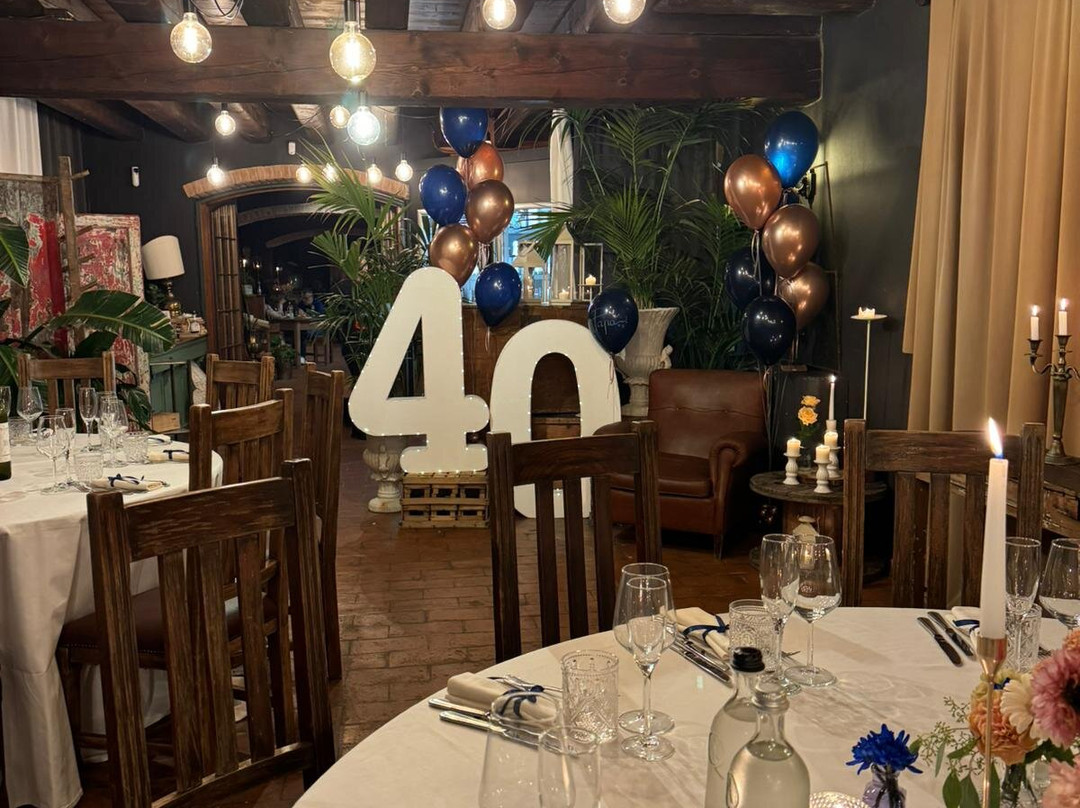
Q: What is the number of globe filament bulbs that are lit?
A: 12